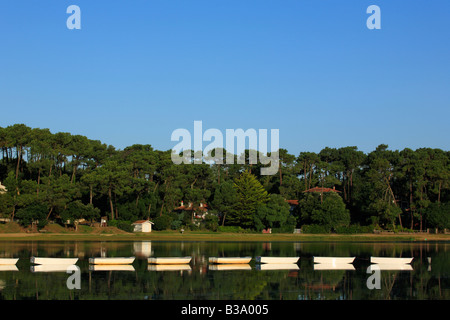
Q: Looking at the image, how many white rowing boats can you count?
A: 8